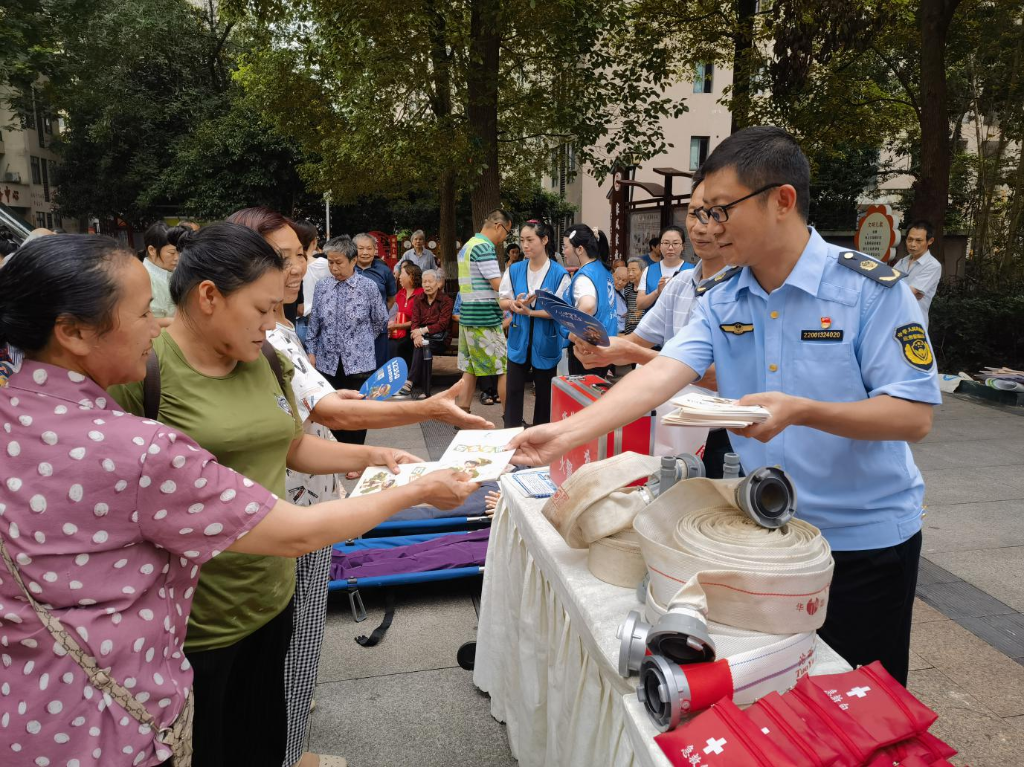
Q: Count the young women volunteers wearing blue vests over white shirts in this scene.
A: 3